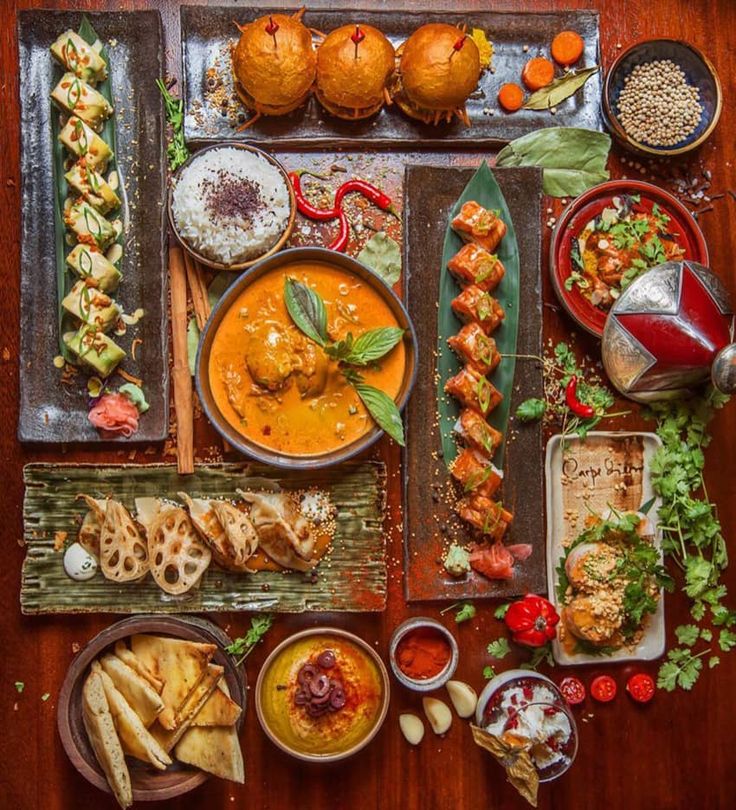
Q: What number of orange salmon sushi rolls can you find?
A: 8